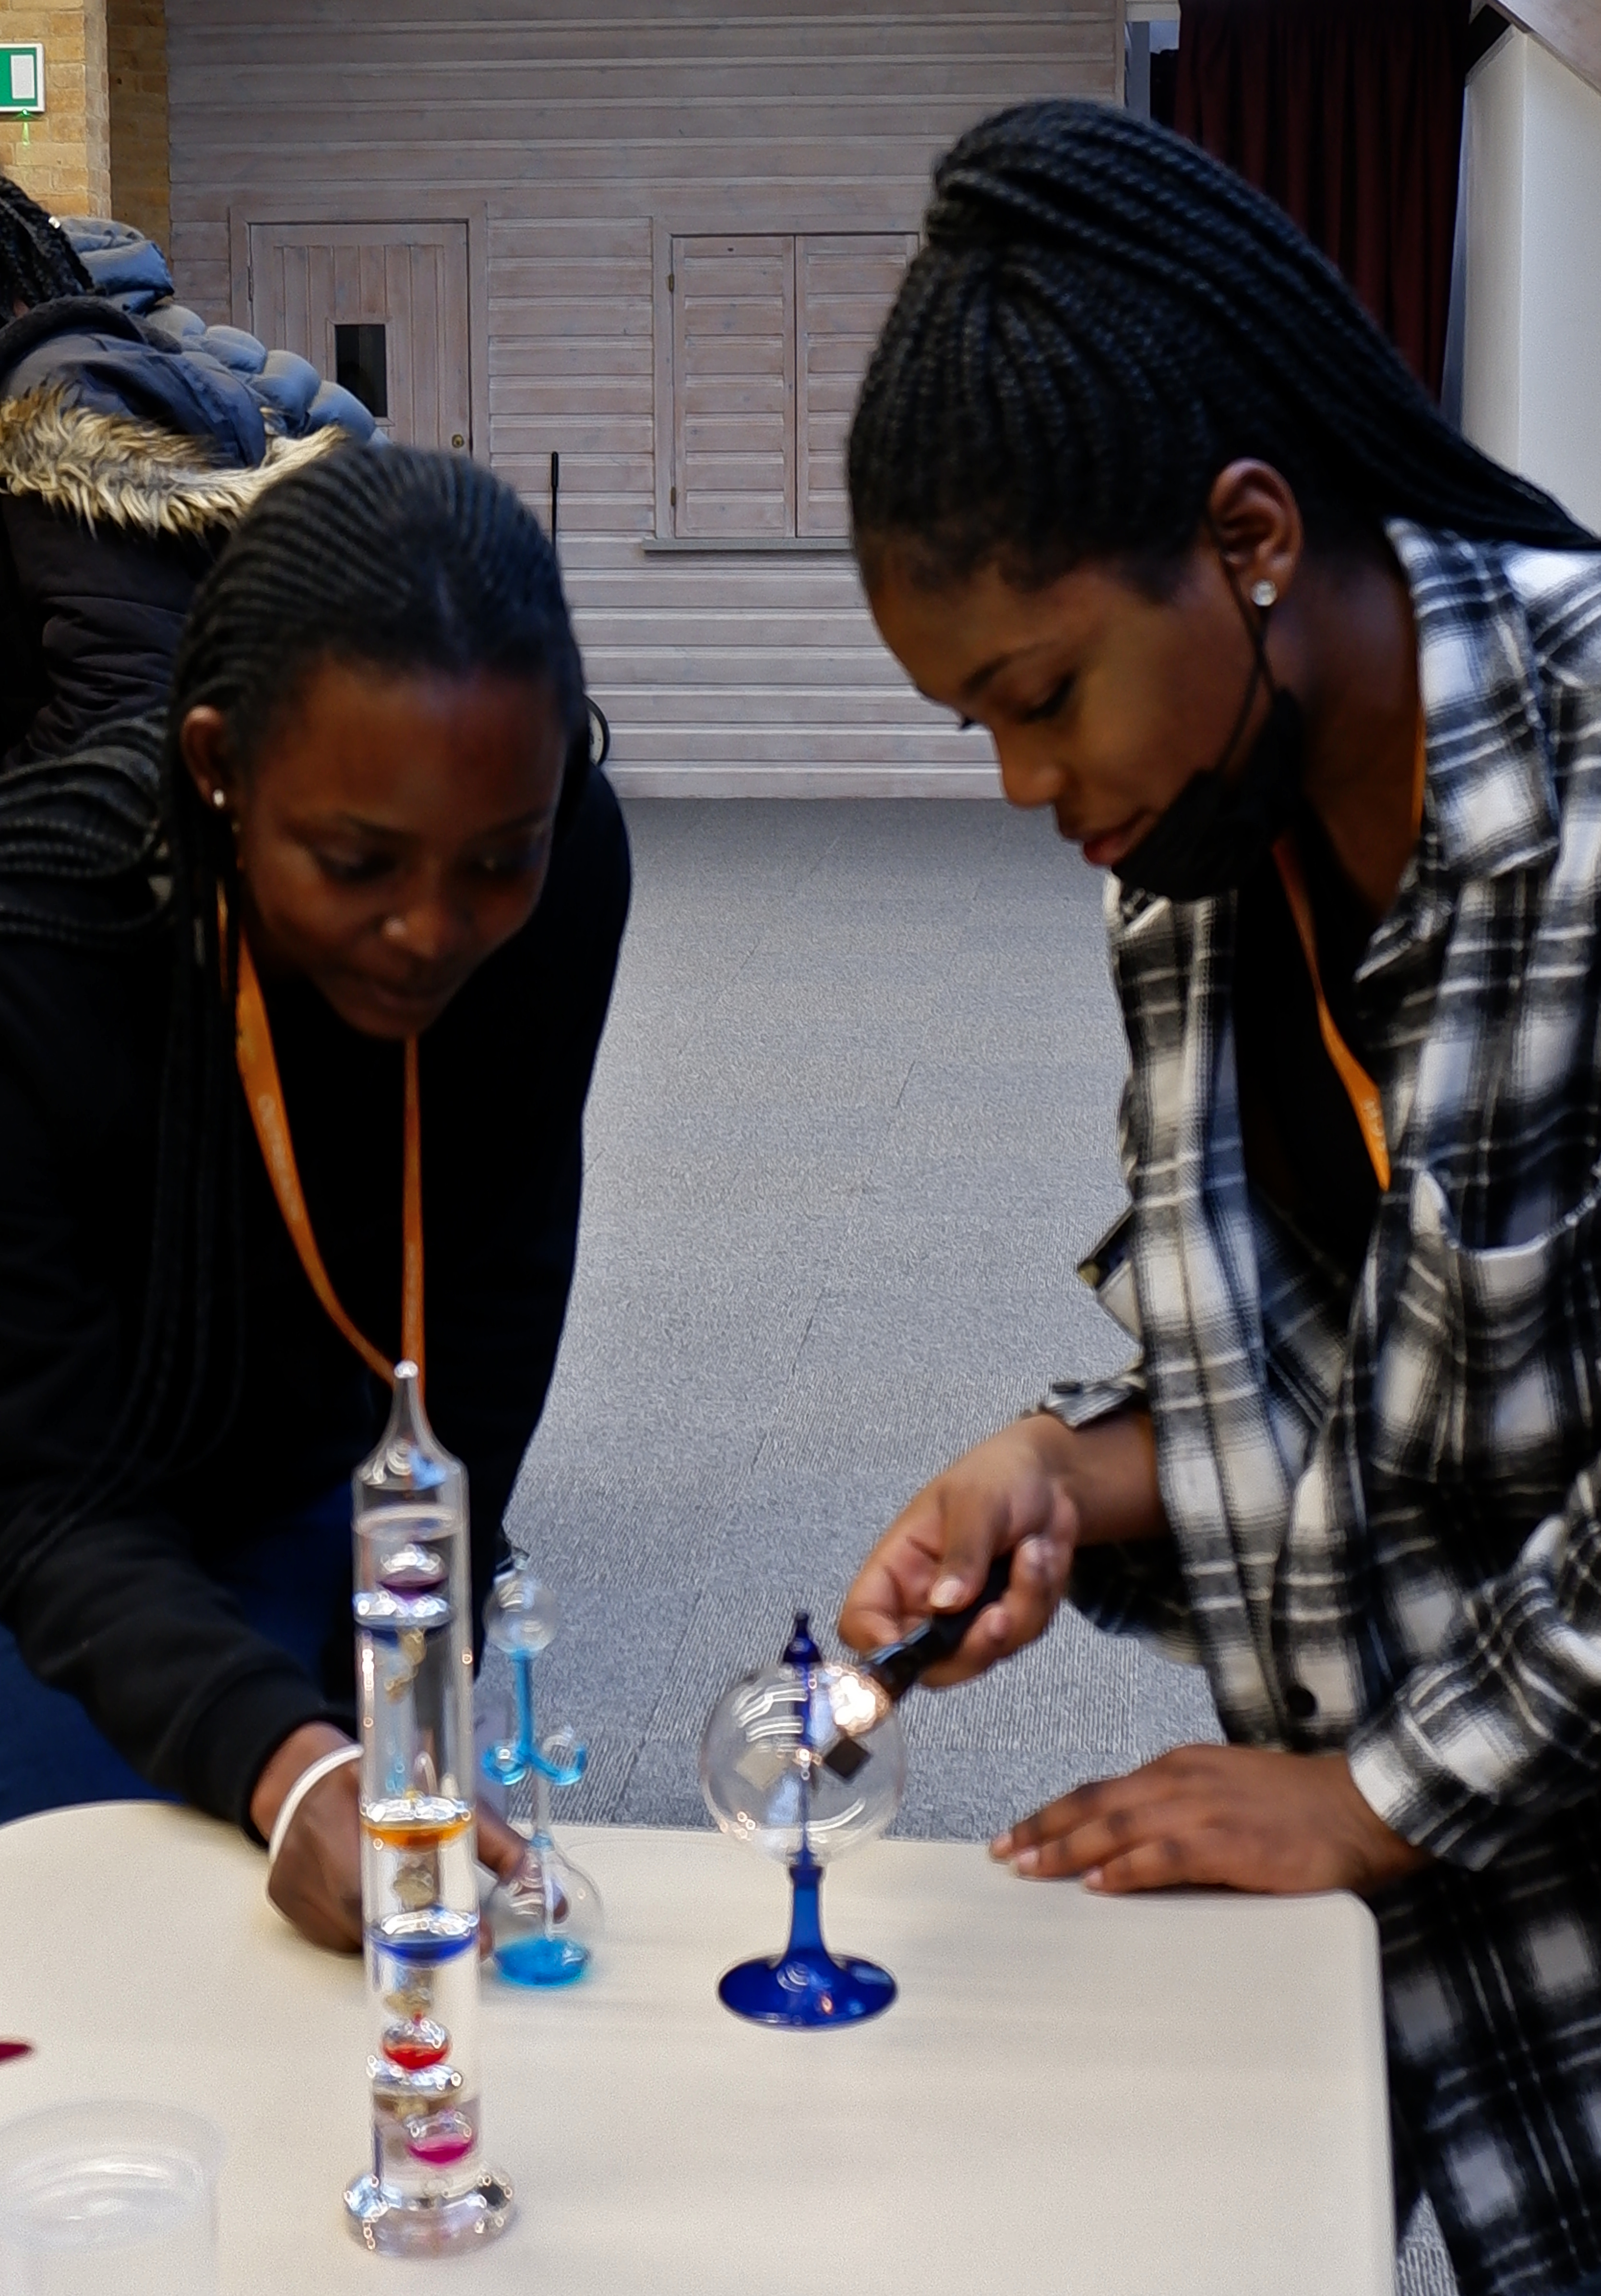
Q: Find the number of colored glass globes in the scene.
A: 5